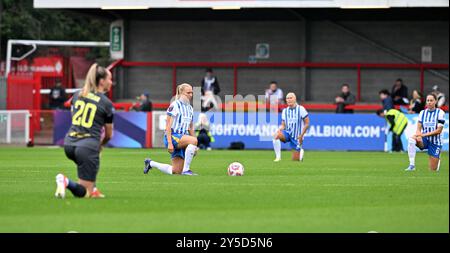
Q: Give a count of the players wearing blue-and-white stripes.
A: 3